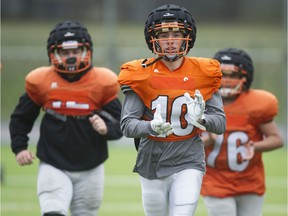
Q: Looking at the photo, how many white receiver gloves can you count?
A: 2